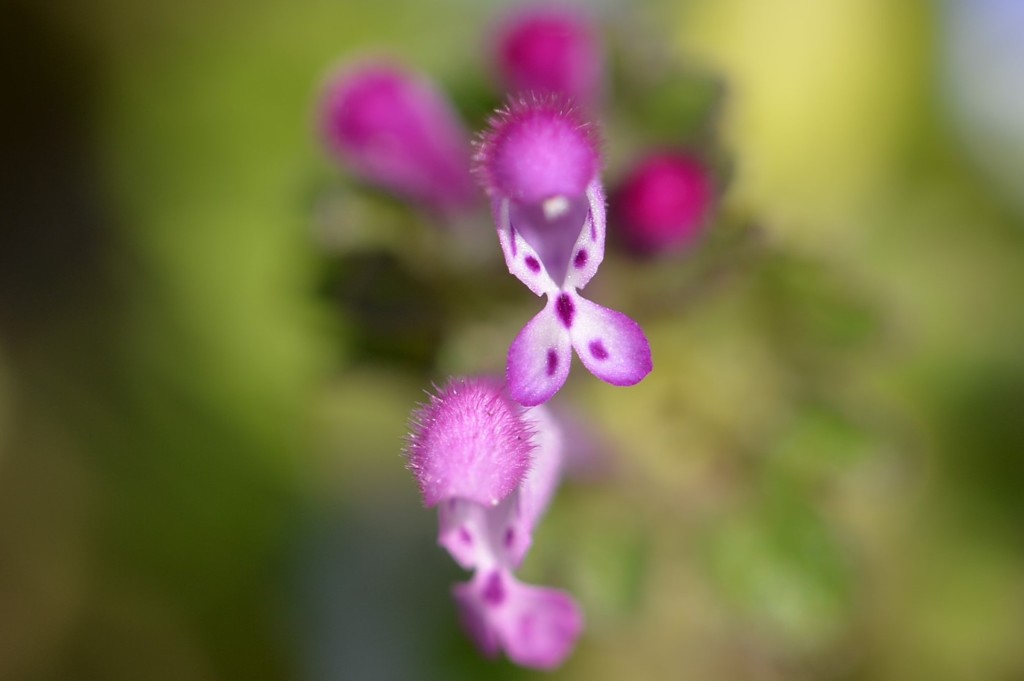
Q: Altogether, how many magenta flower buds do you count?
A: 3